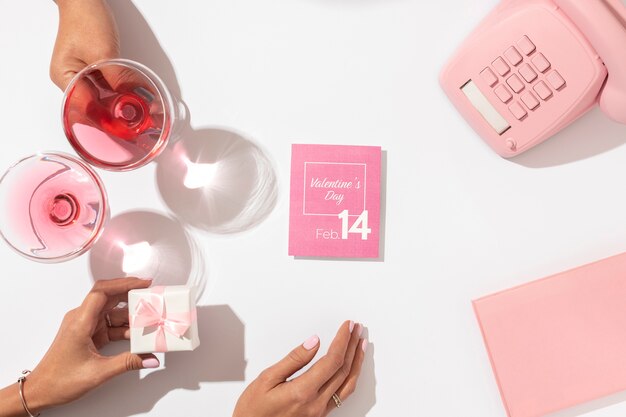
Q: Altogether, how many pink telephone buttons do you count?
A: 12